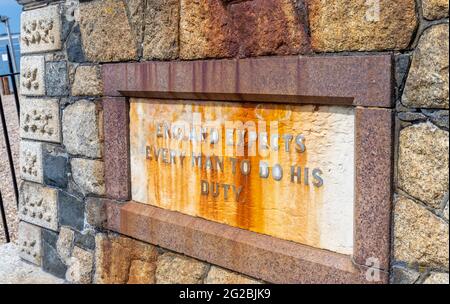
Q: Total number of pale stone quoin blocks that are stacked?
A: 6